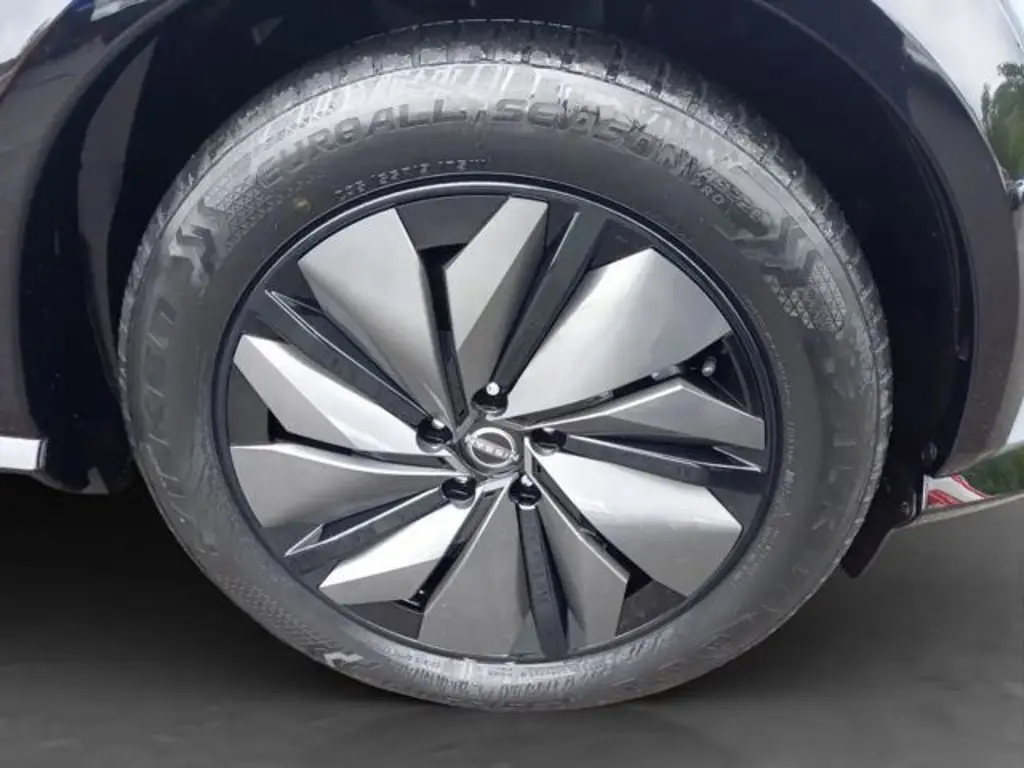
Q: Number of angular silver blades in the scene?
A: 10